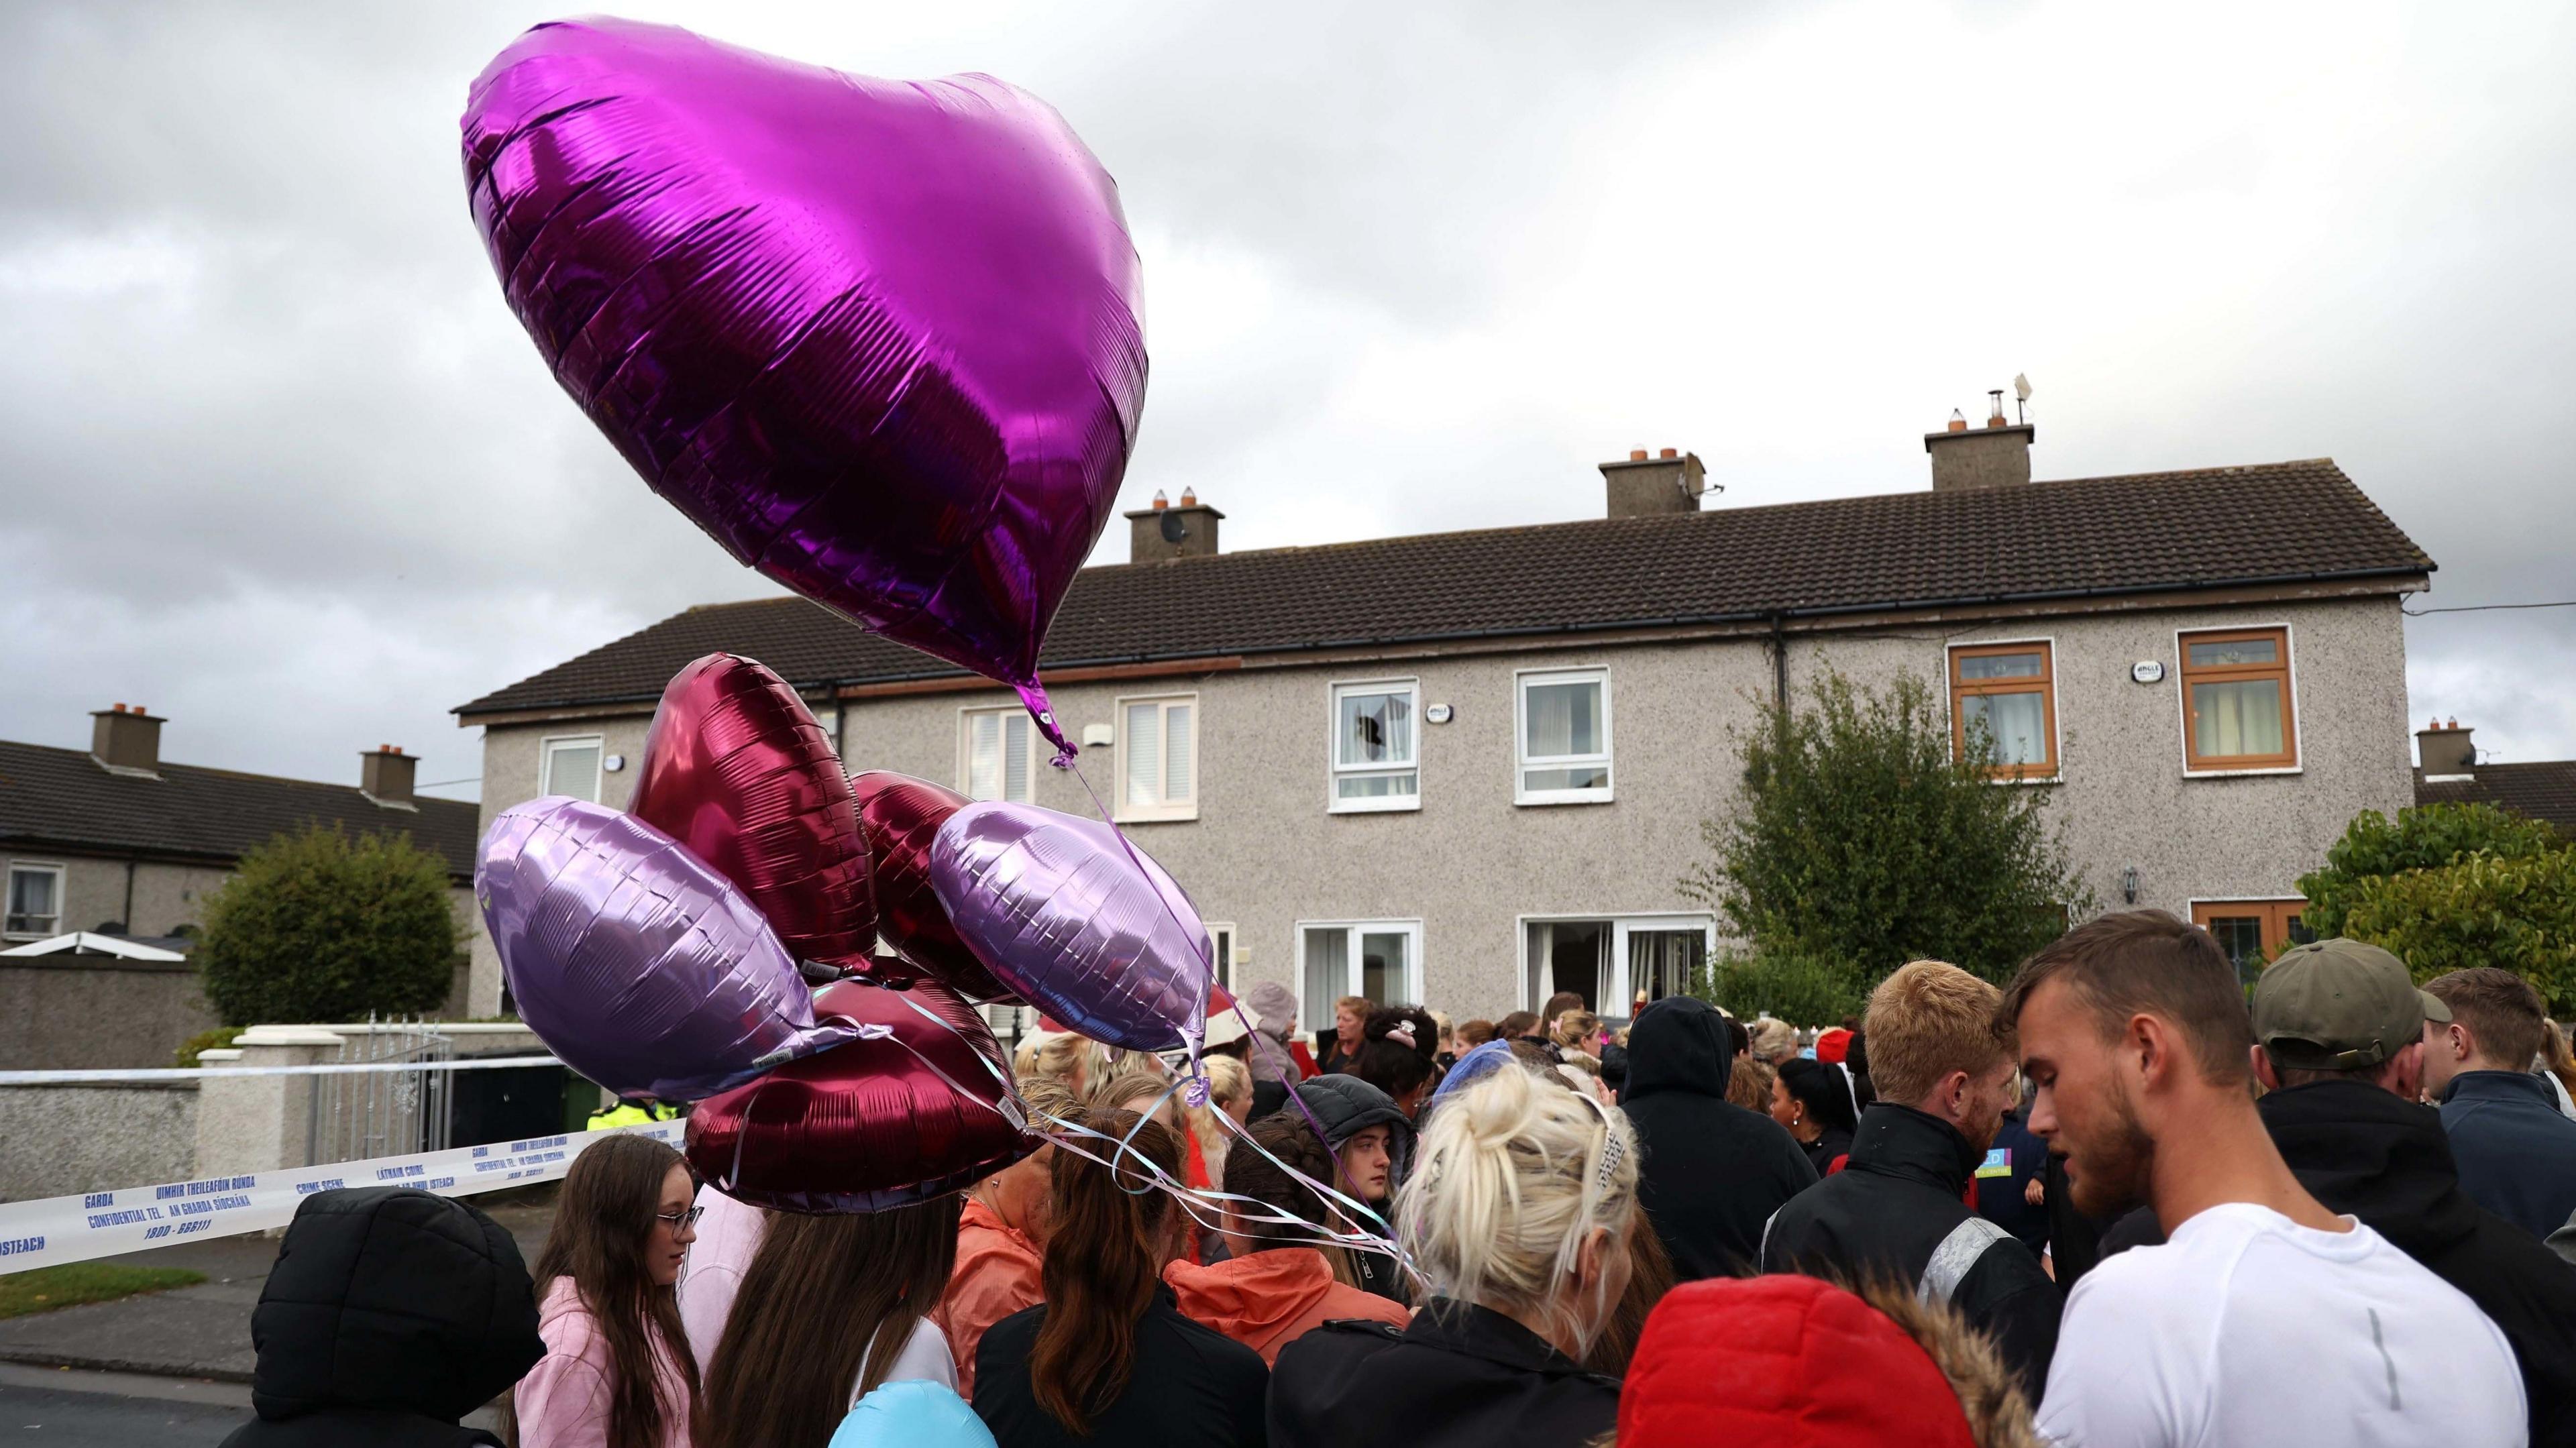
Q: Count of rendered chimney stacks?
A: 6